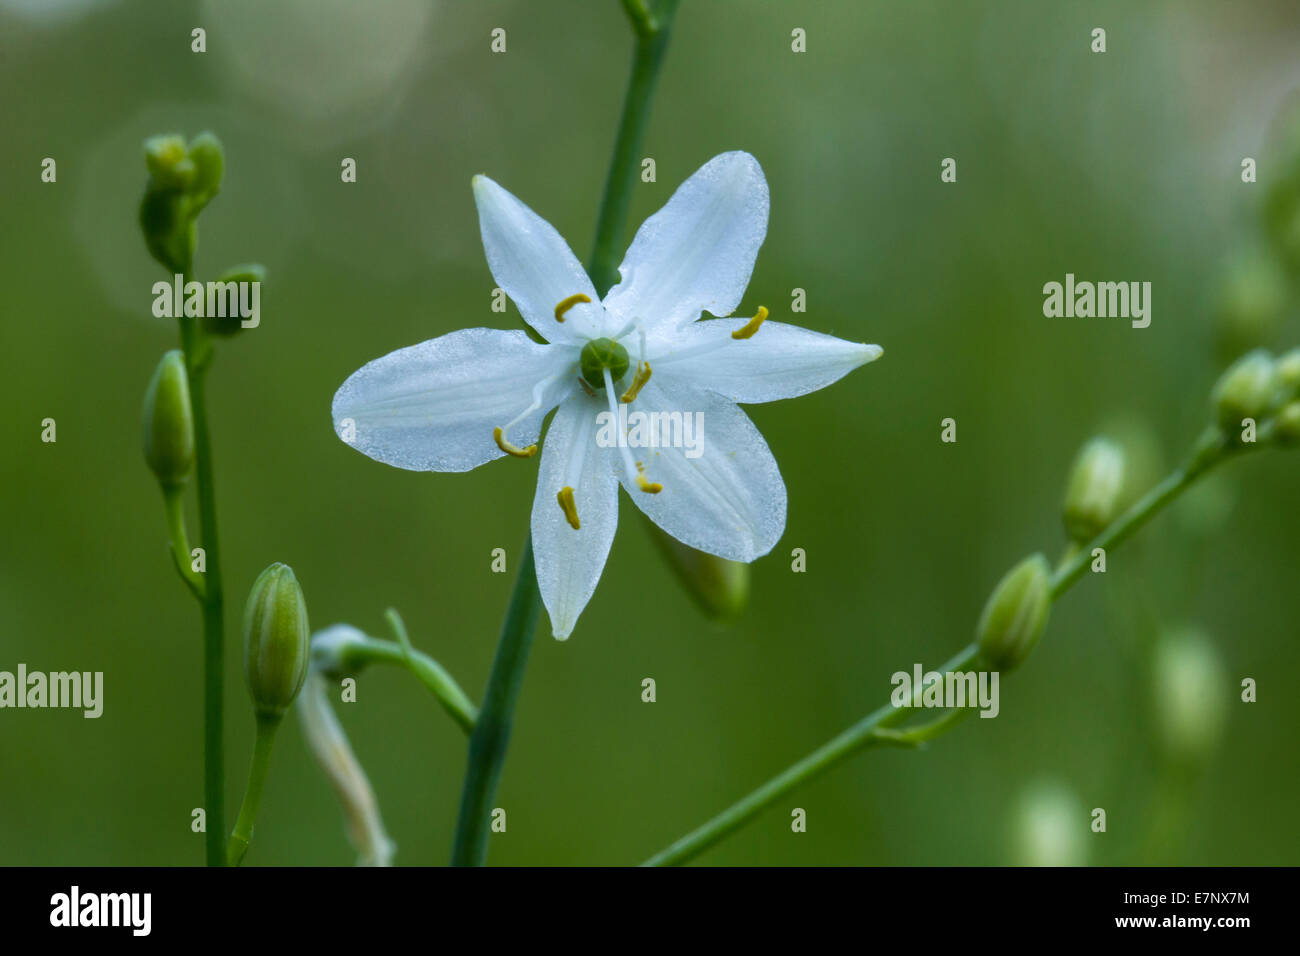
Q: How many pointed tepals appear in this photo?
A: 3